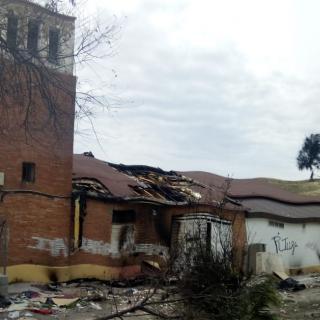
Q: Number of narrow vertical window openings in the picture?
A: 3